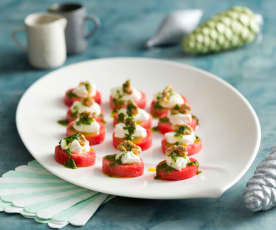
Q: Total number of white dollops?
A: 12